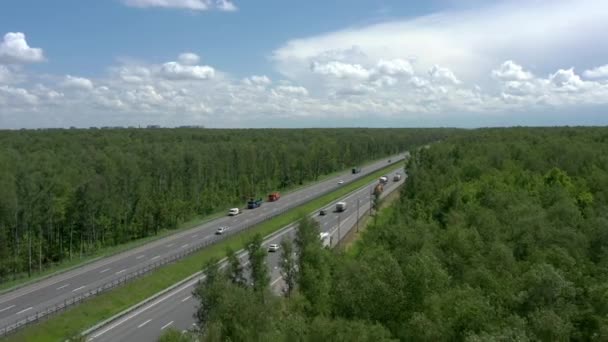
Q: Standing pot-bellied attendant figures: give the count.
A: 0